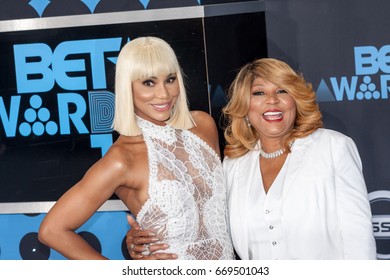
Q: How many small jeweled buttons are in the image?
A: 3